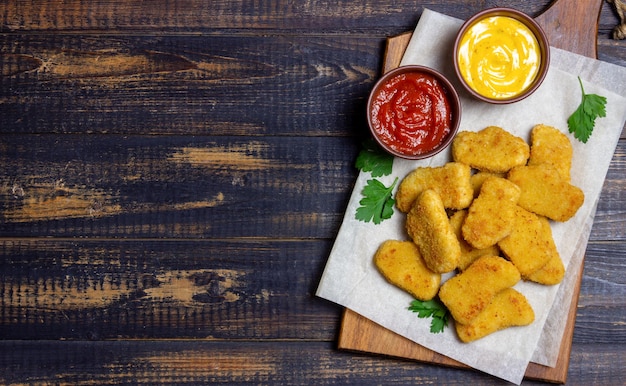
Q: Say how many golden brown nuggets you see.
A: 13